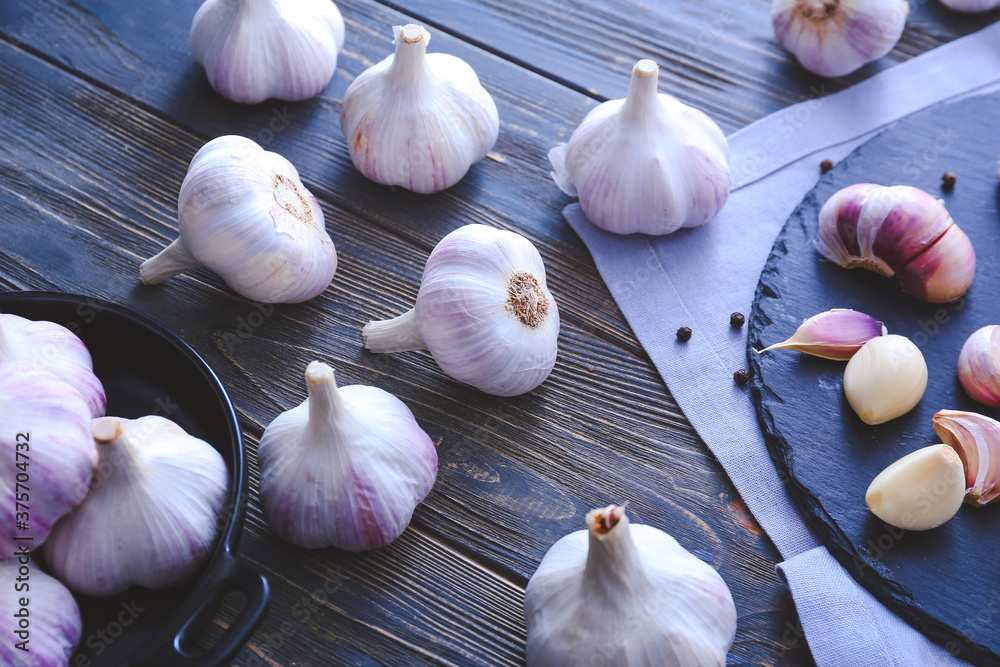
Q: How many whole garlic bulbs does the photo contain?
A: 13